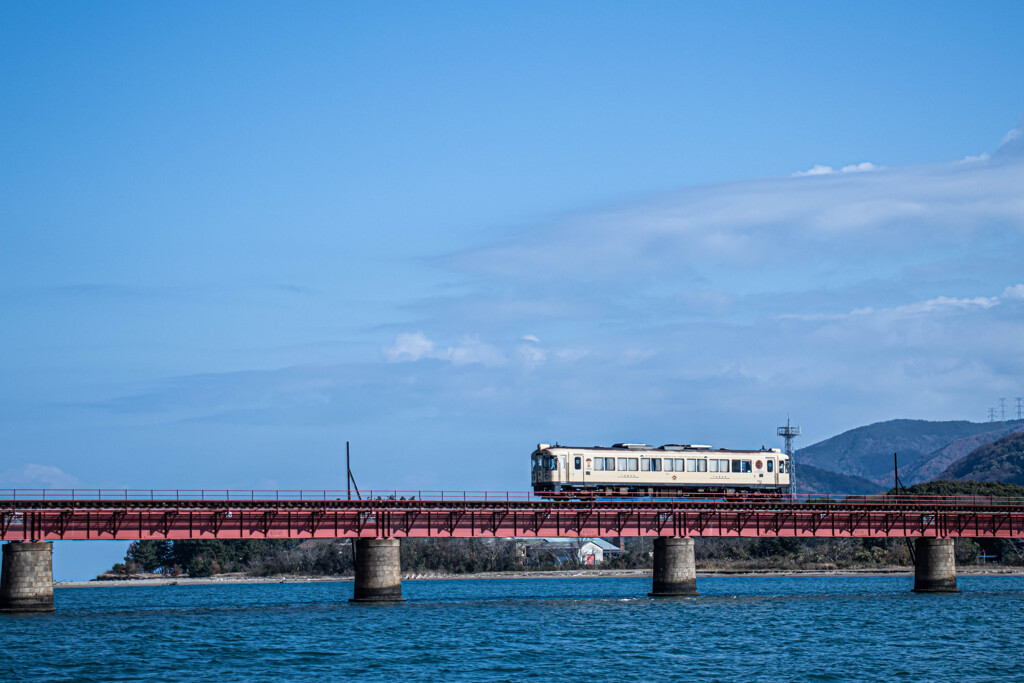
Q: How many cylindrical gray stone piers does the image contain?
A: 4